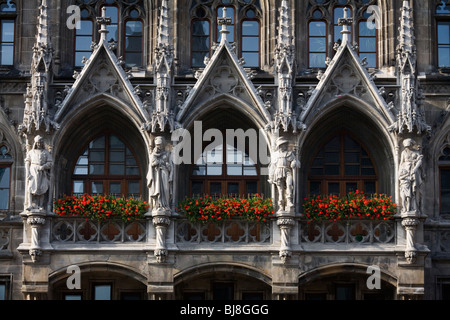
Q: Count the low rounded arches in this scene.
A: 3